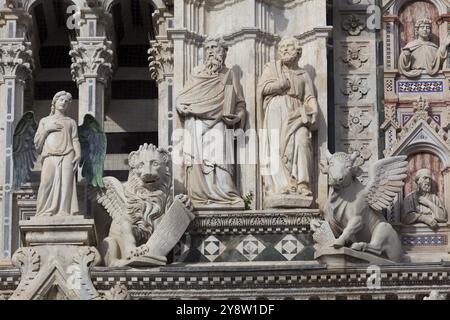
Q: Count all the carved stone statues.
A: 7